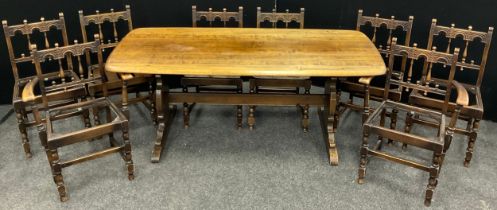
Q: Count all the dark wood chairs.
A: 8